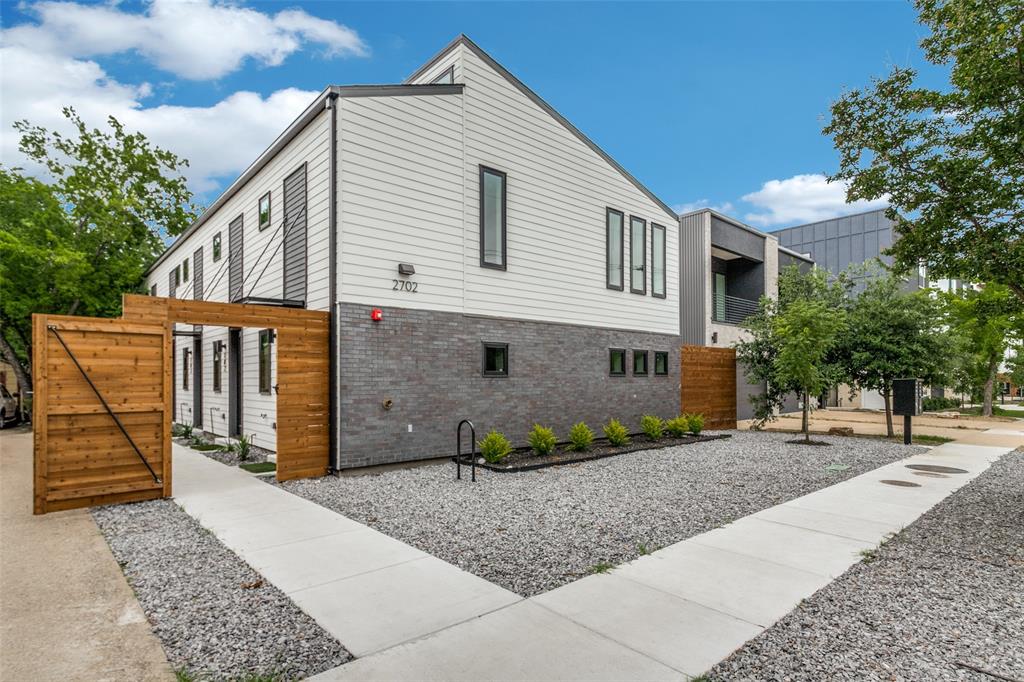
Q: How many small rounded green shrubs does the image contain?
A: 7